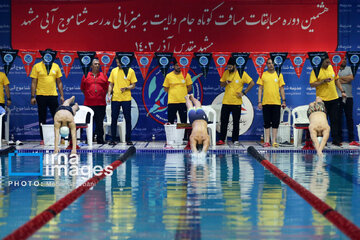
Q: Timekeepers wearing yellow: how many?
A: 7